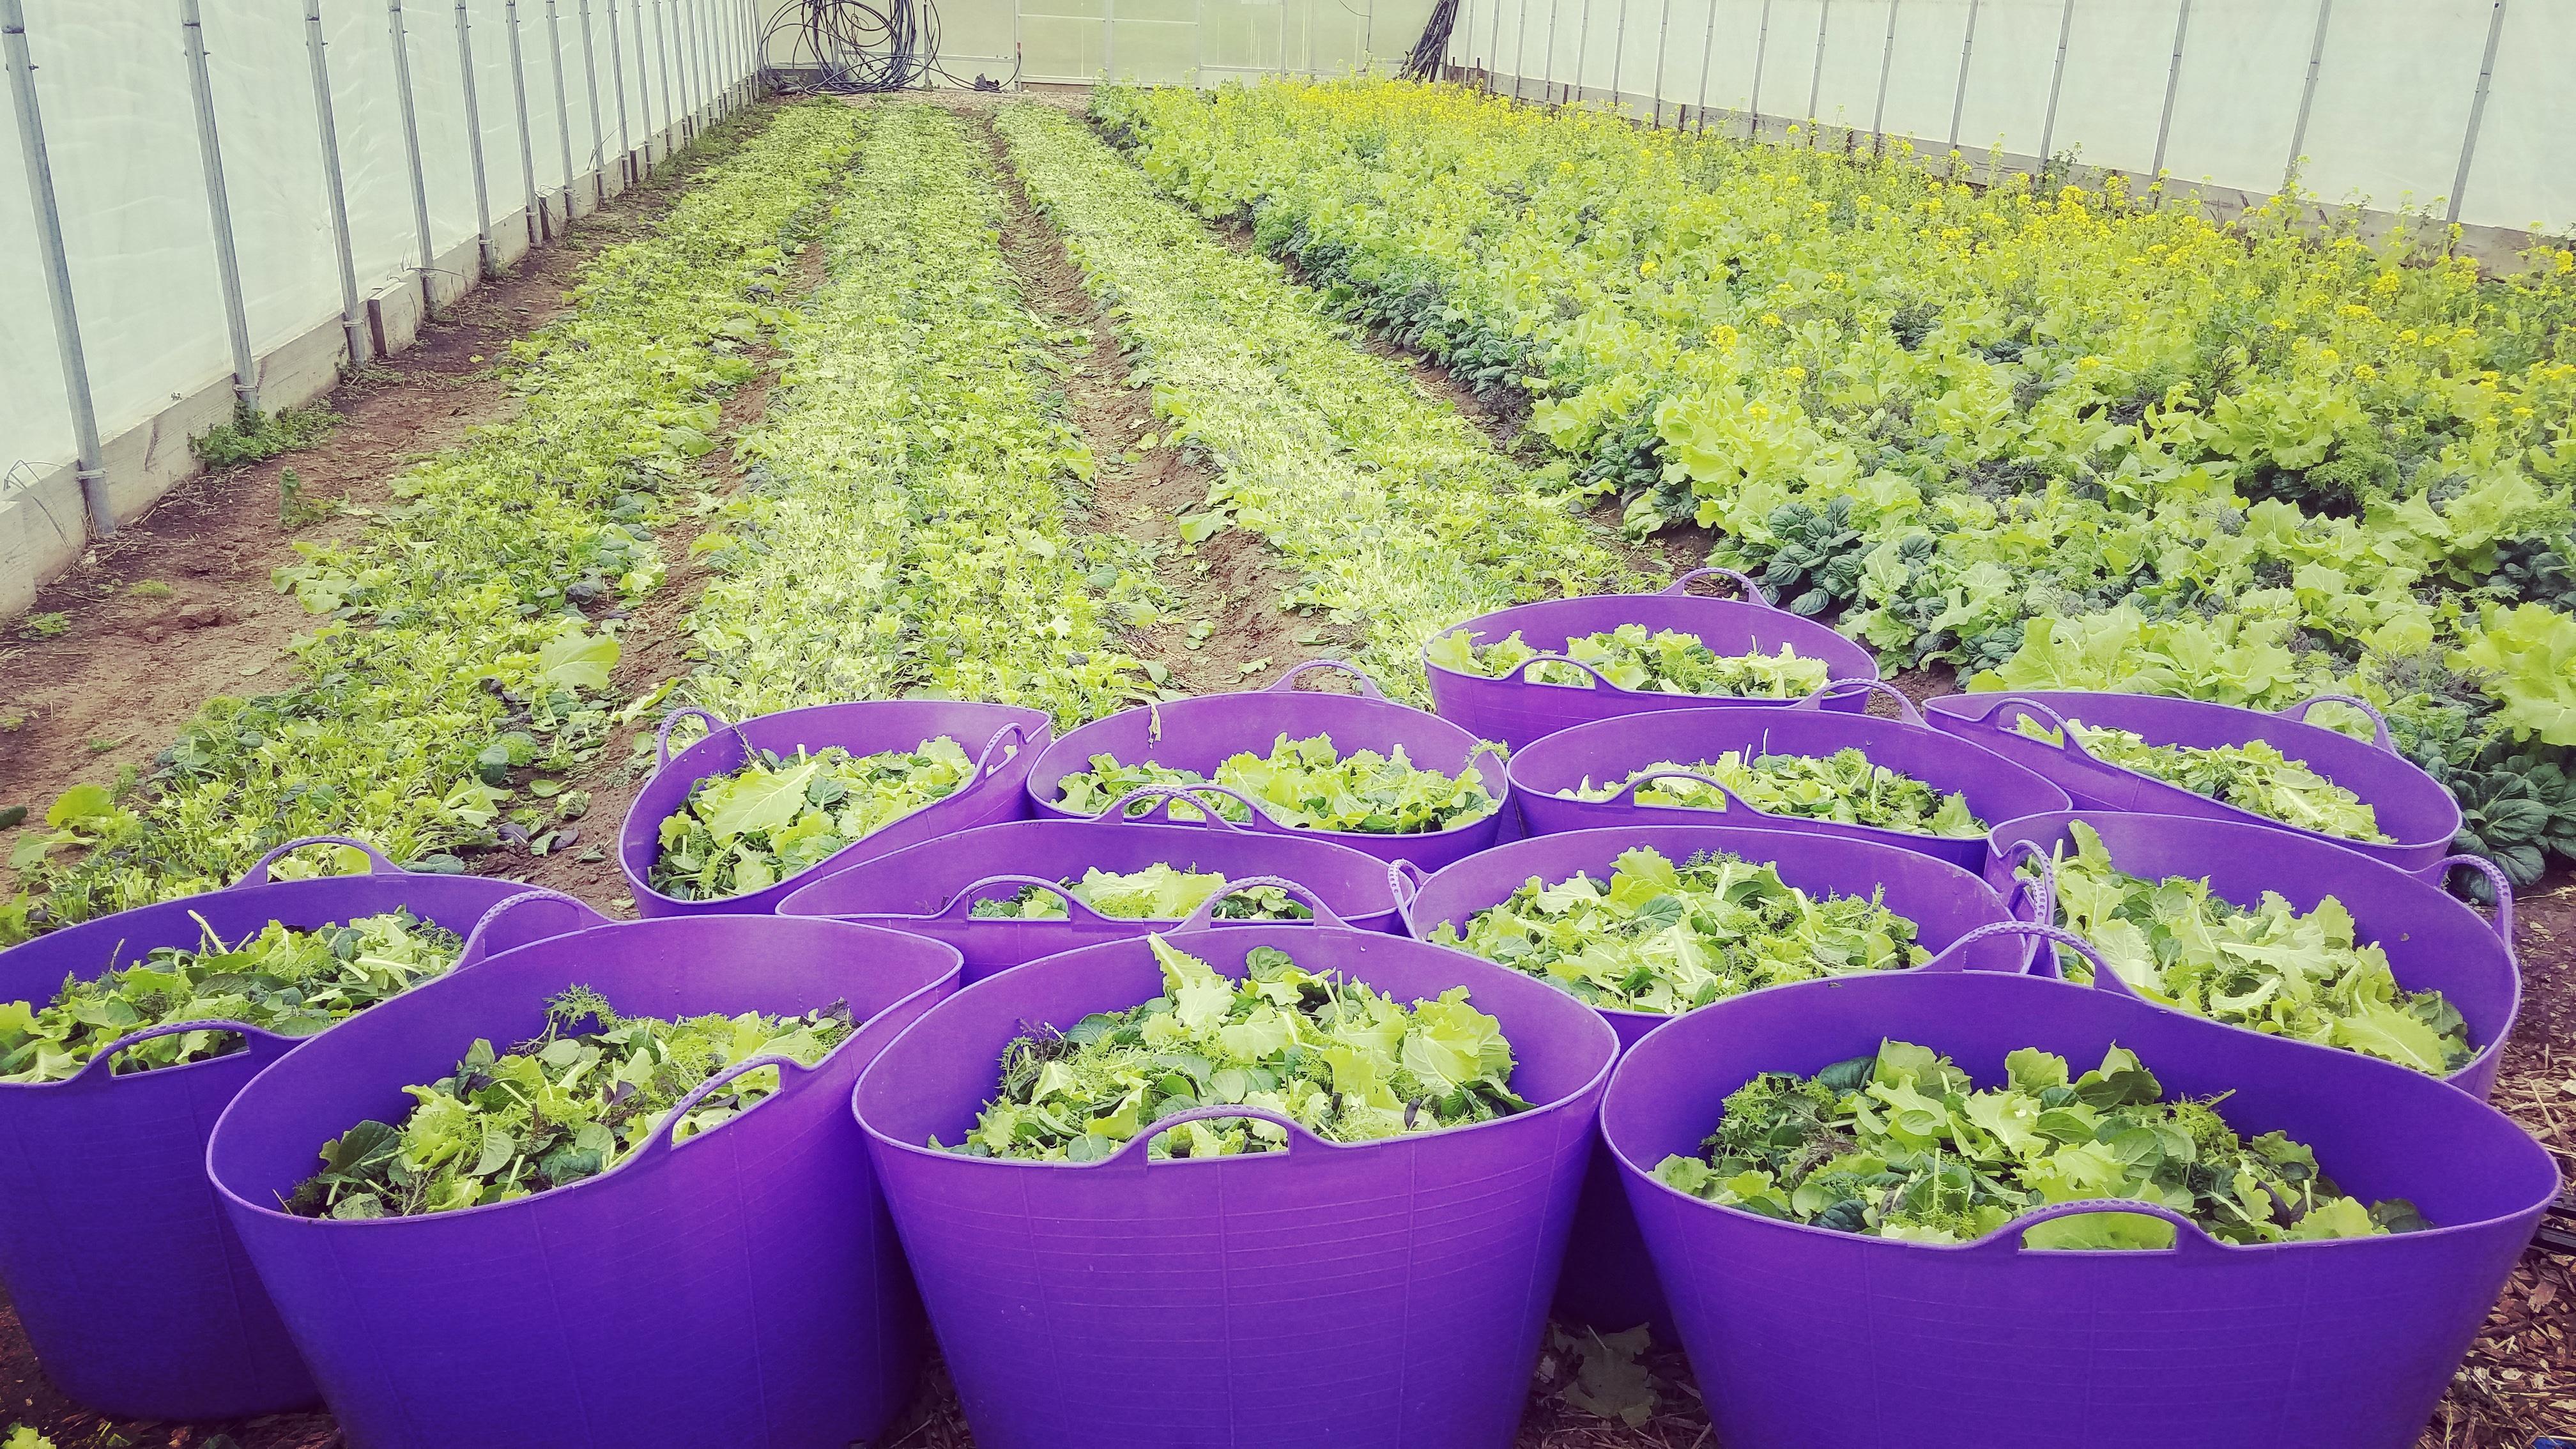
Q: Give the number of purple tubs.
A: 12